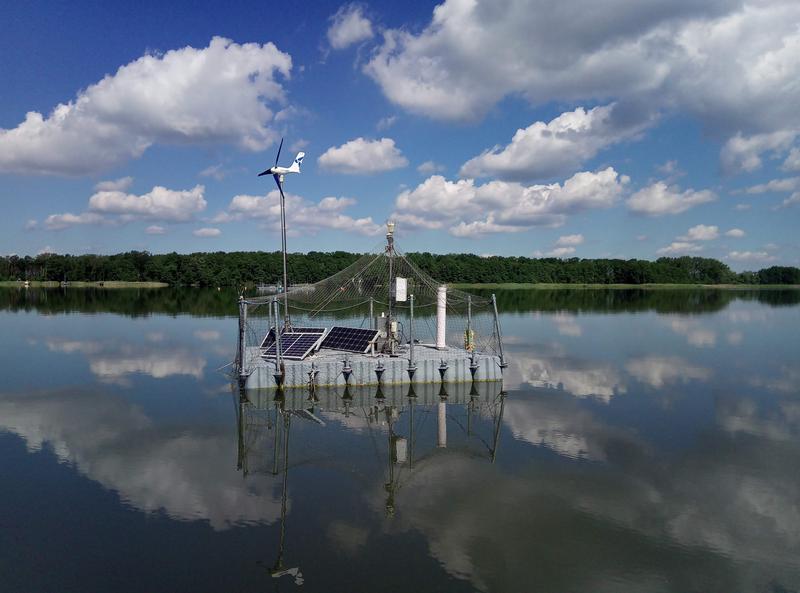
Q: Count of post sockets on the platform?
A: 9